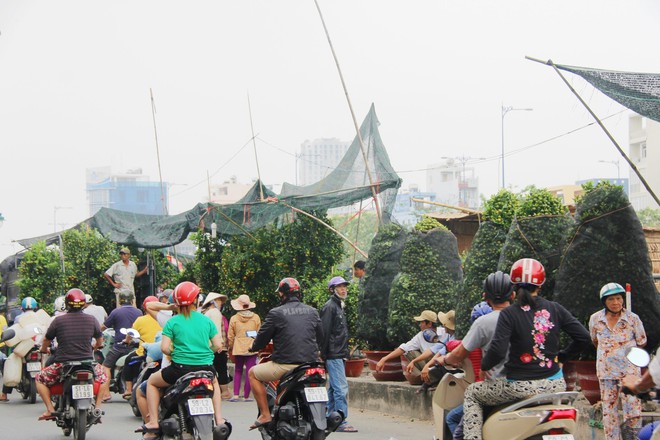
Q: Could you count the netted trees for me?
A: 5